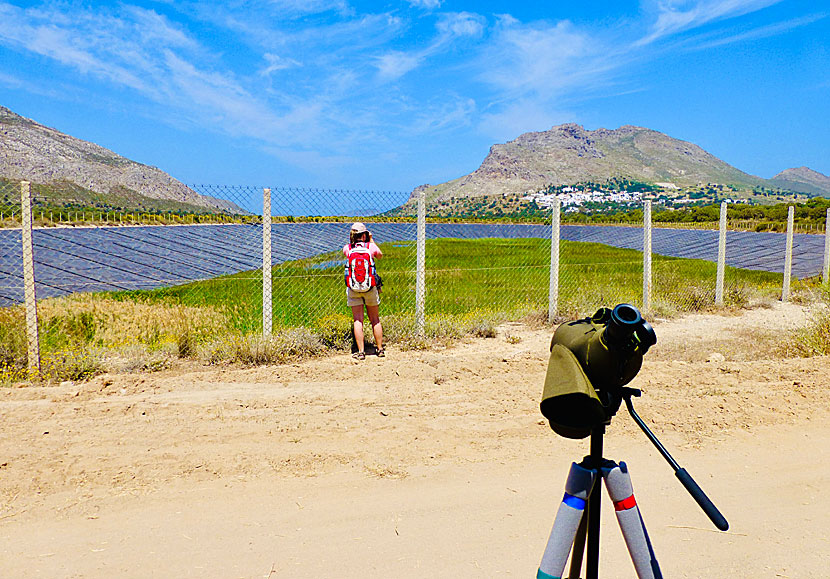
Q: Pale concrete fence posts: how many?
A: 8